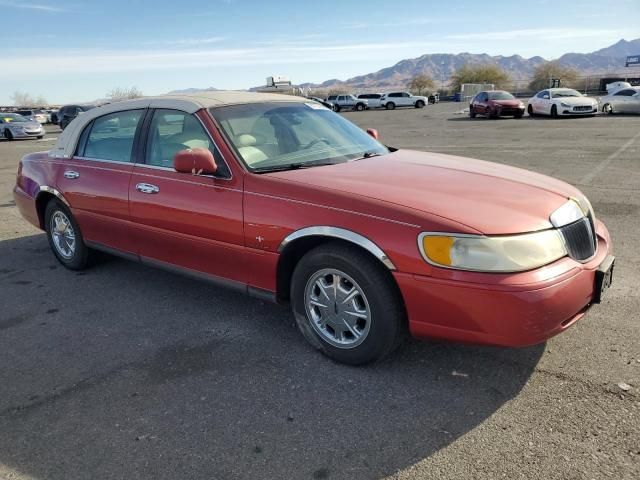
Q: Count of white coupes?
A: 1